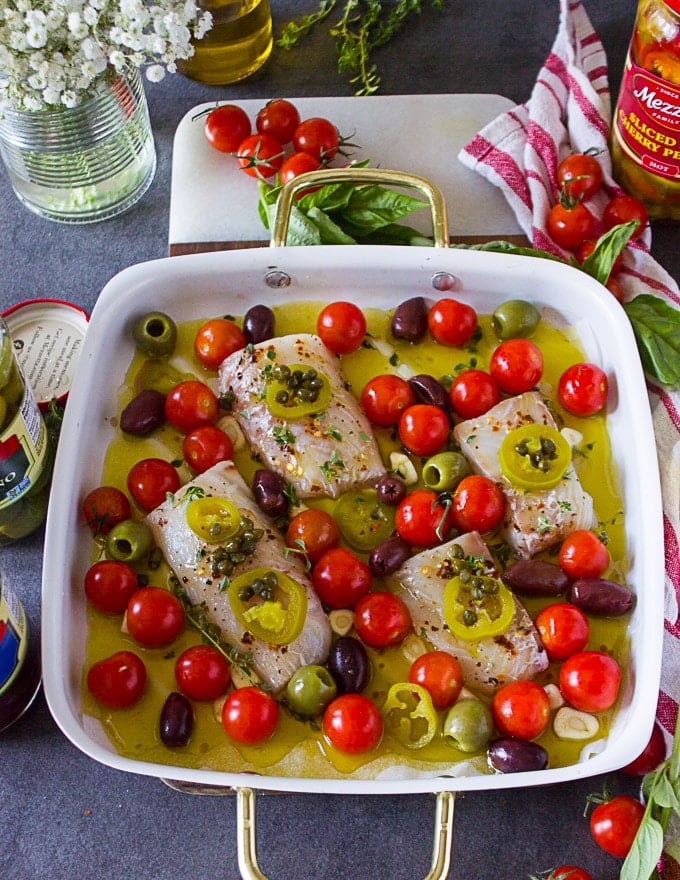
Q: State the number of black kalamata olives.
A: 12